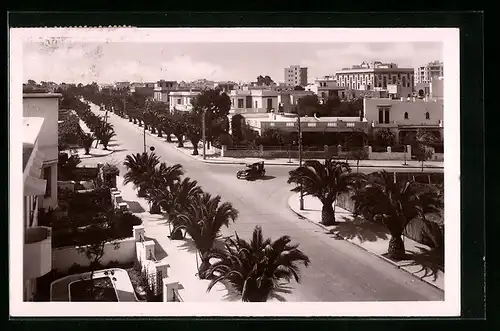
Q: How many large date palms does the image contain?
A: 7